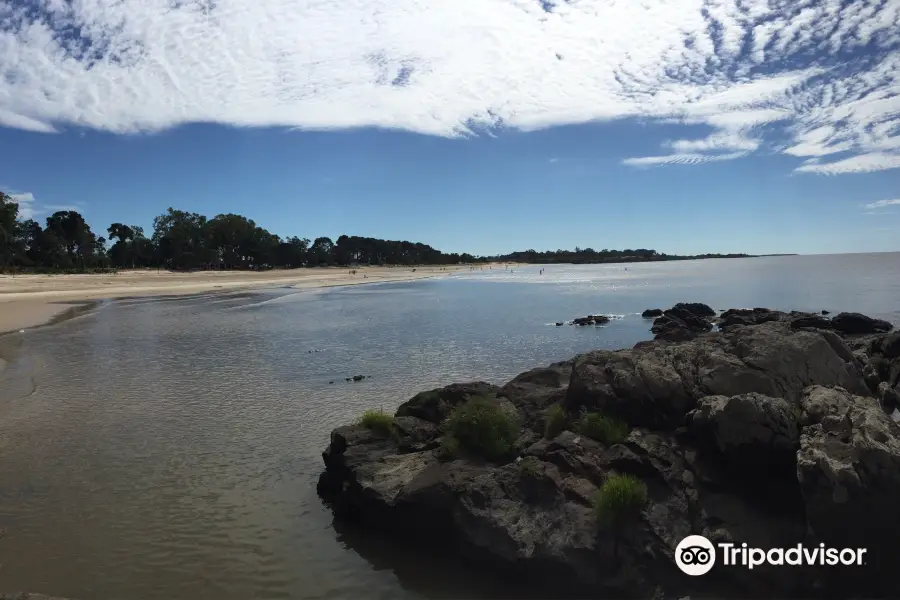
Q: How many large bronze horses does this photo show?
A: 0